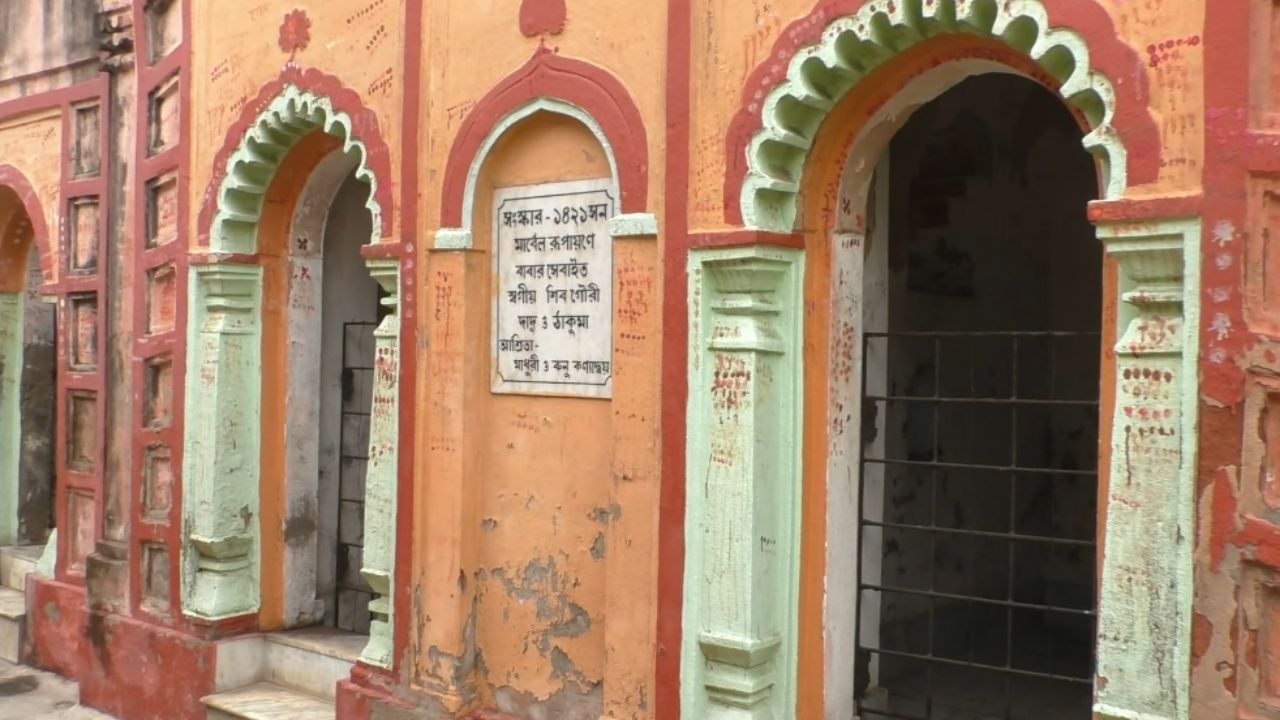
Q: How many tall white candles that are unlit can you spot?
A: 0